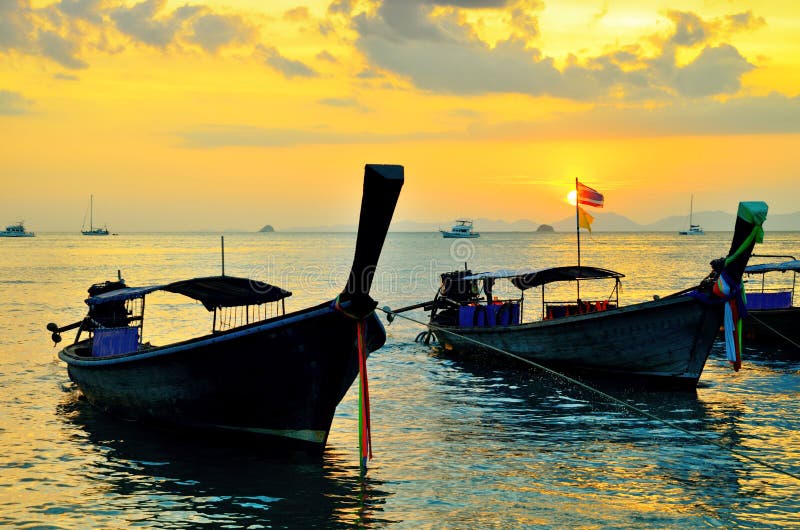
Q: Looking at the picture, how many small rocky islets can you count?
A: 2